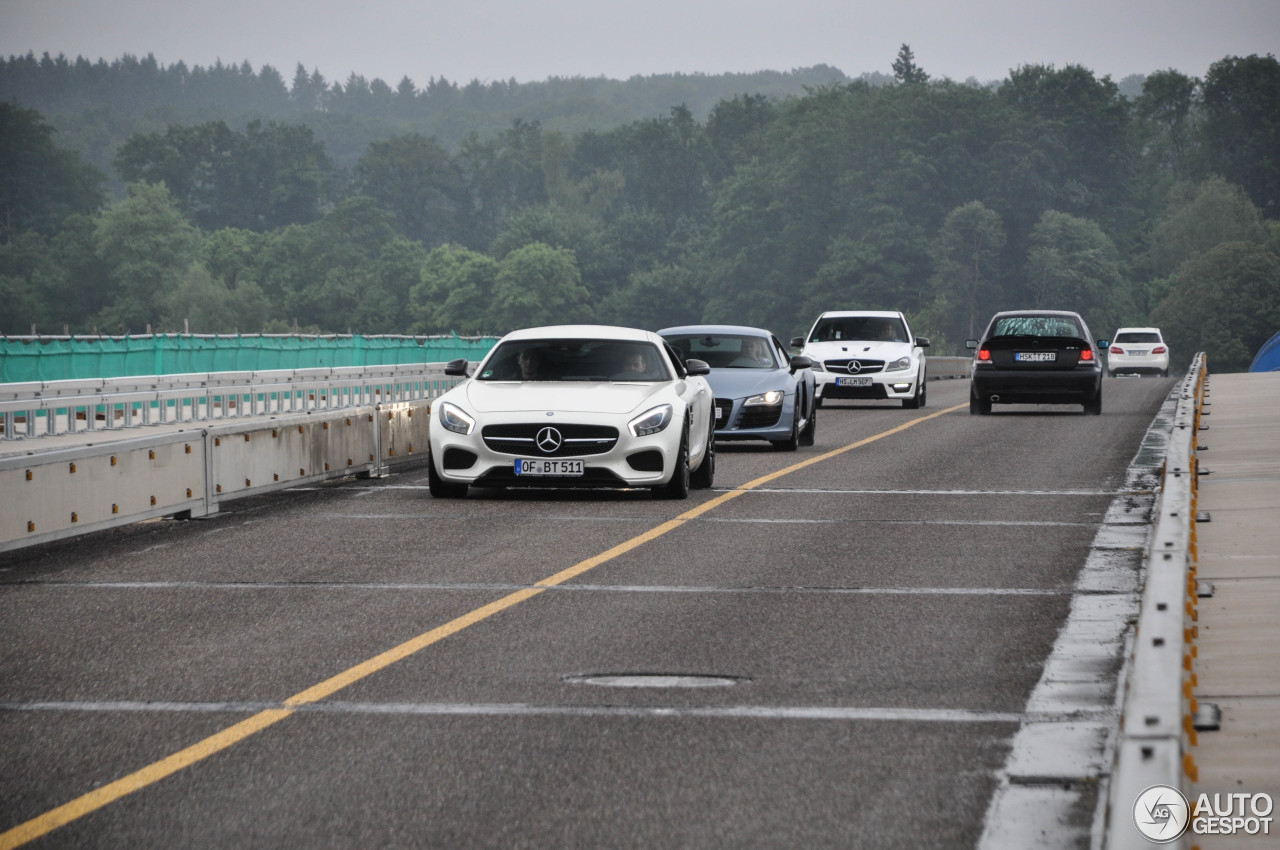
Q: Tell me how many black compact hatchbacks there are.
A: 1